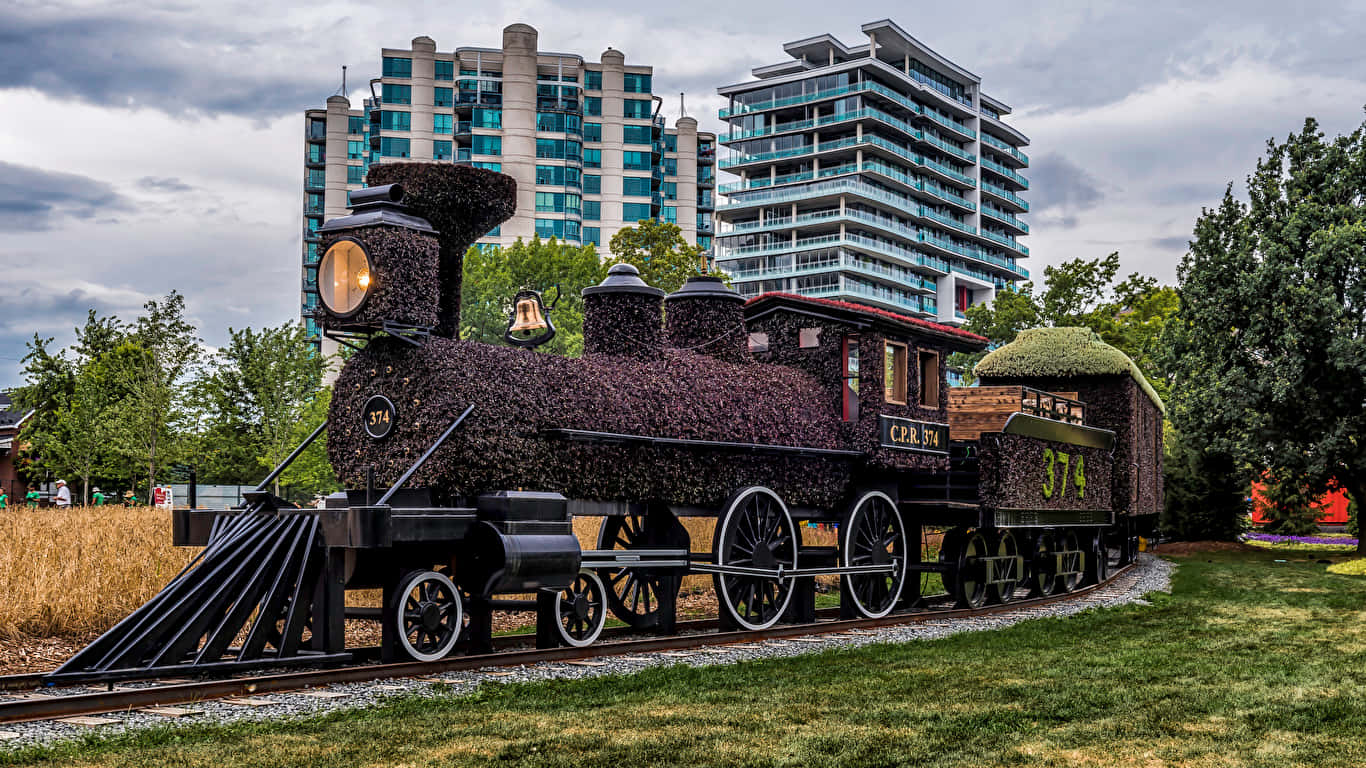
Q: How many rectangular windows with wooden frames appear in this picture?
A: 2